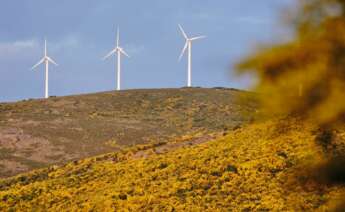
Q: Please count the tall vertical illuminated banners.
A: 0